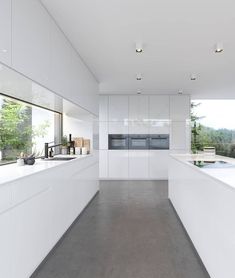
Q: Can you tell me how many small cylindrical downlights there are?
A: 6